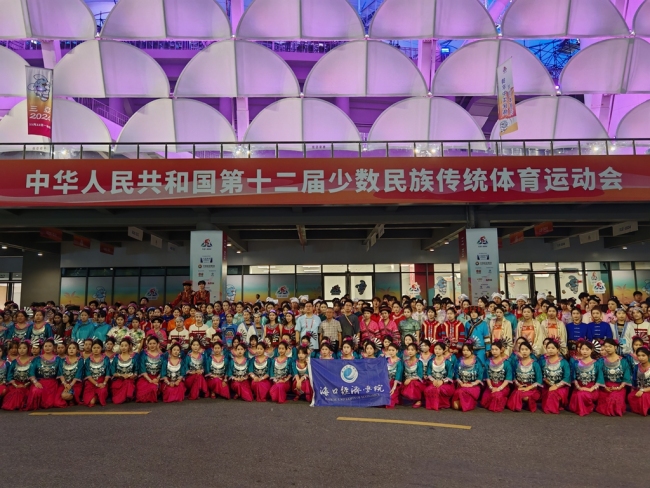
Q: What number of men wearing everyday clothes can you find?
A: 3